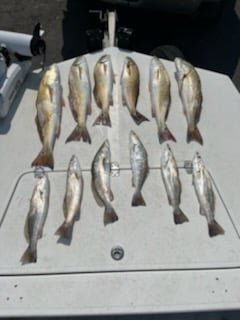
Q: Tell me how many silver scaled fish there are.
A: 6